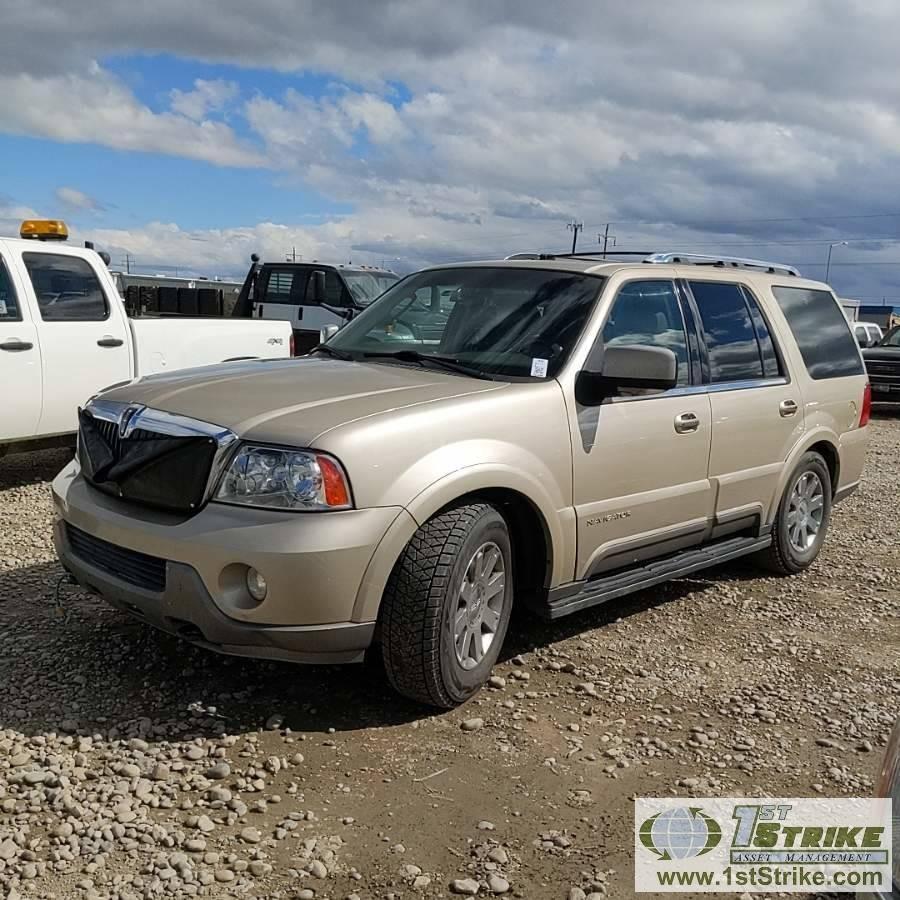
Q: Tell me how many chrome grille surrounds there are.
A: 1